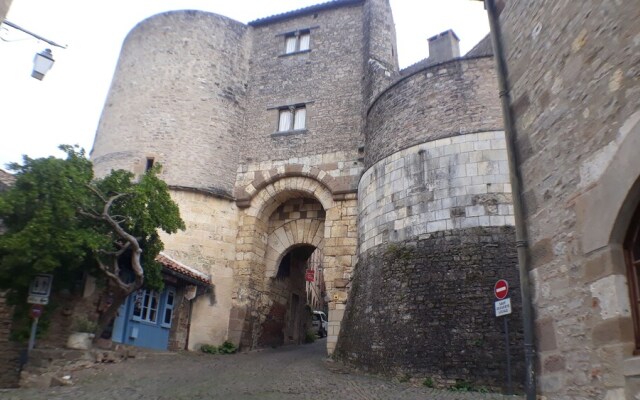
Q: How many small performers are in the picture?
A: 0